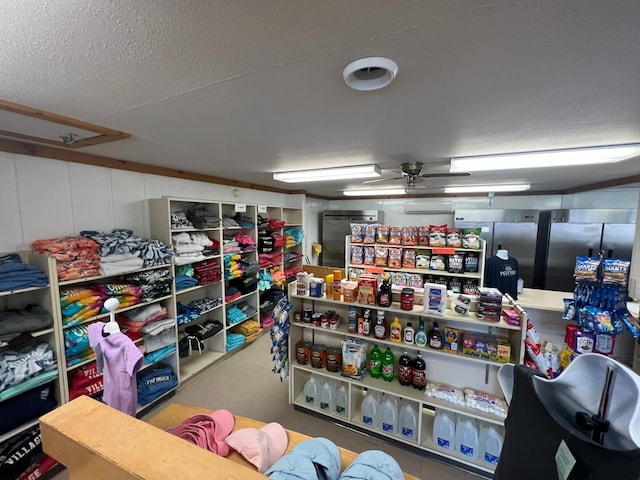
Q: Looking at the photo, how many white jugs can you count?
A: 9